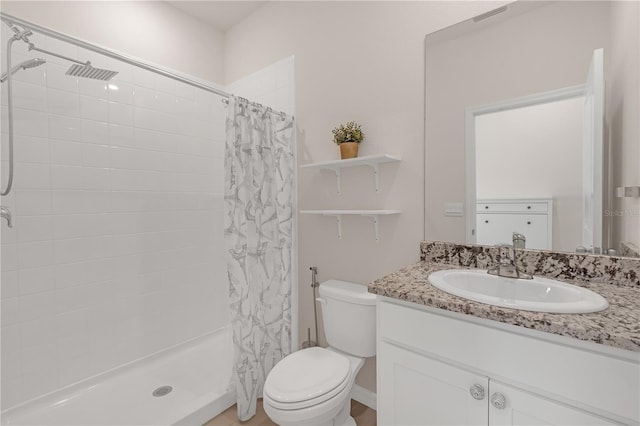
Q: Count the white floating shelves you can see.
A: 2